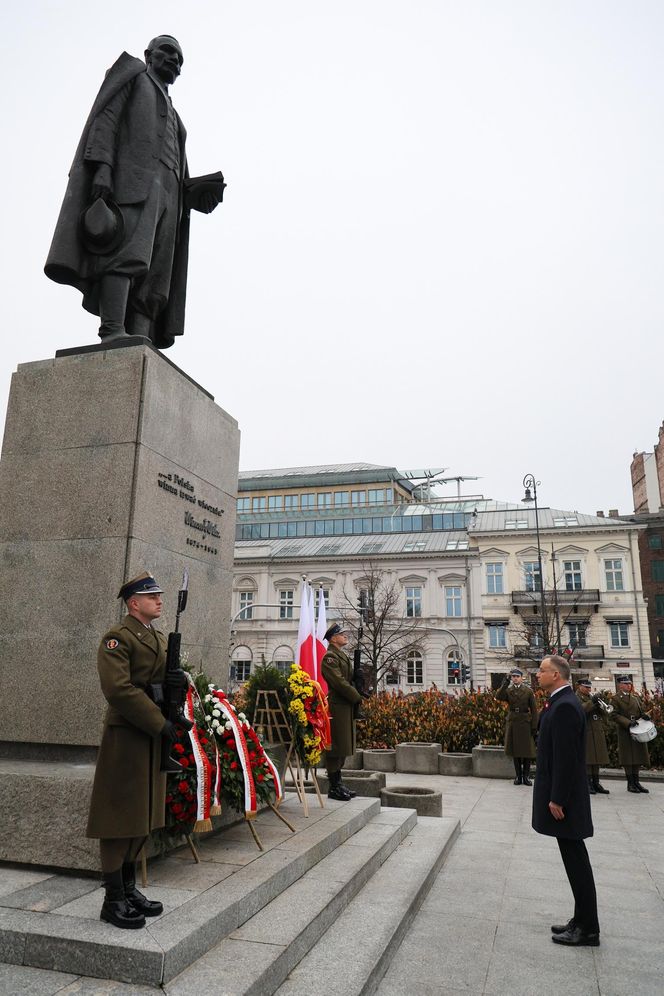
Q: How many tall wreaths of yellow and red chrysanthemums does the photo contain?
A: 1